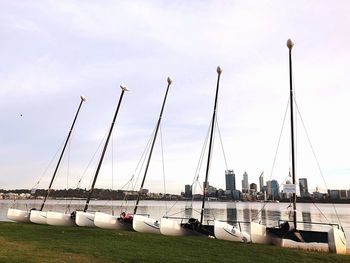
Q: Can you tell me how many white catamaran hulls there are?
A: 10